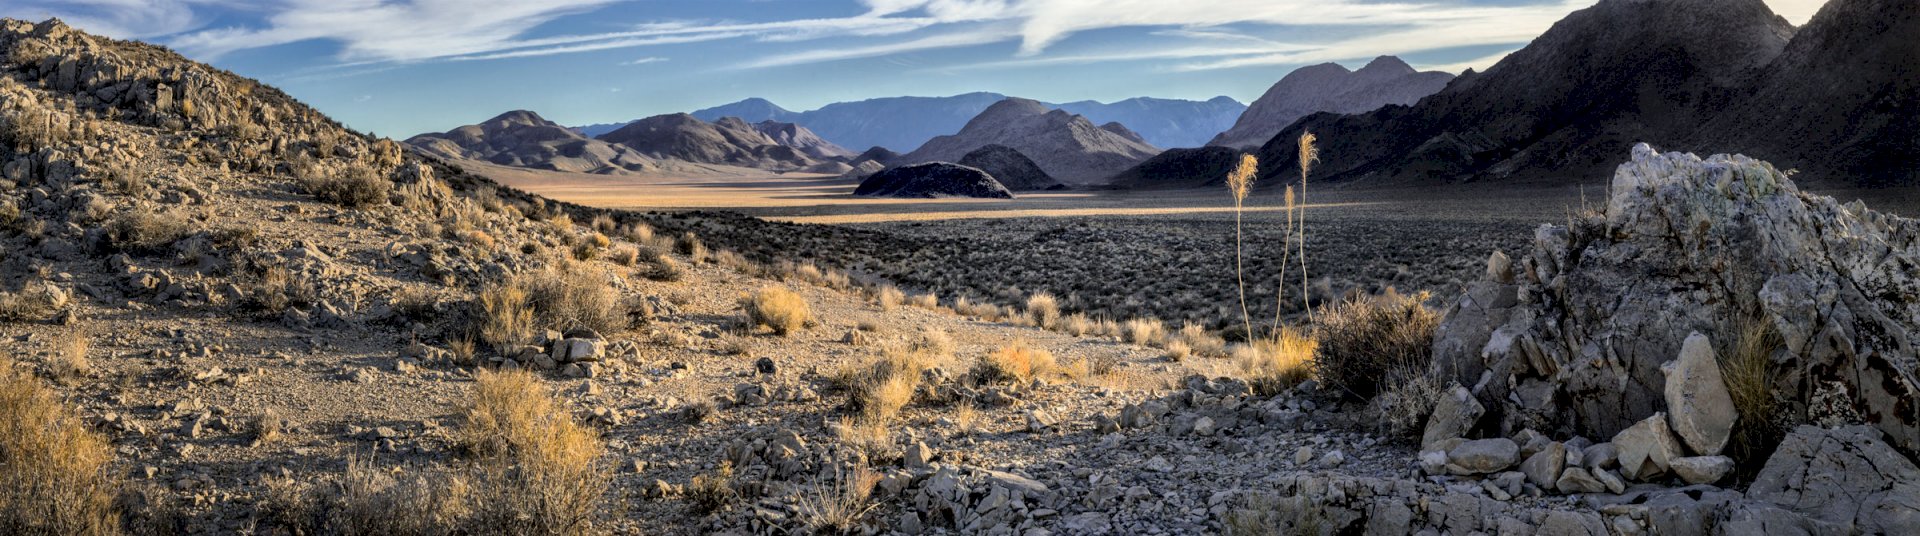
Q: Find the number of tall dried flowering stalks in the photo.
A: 3